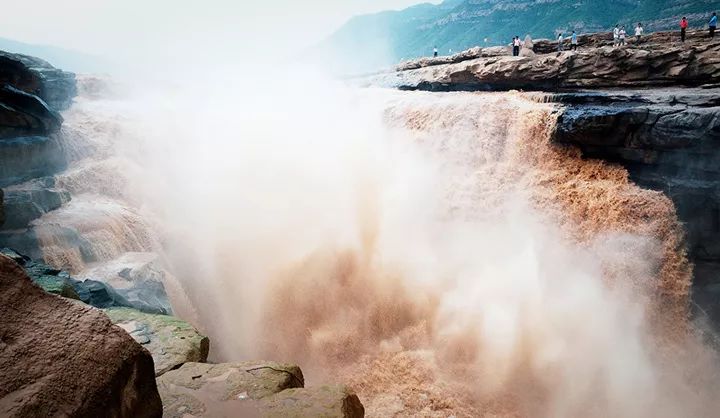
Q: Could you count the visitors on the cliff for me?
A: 10